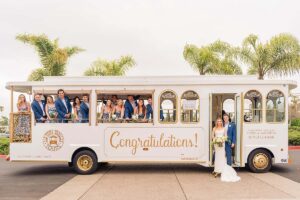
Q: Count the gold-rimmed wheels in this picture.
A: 2